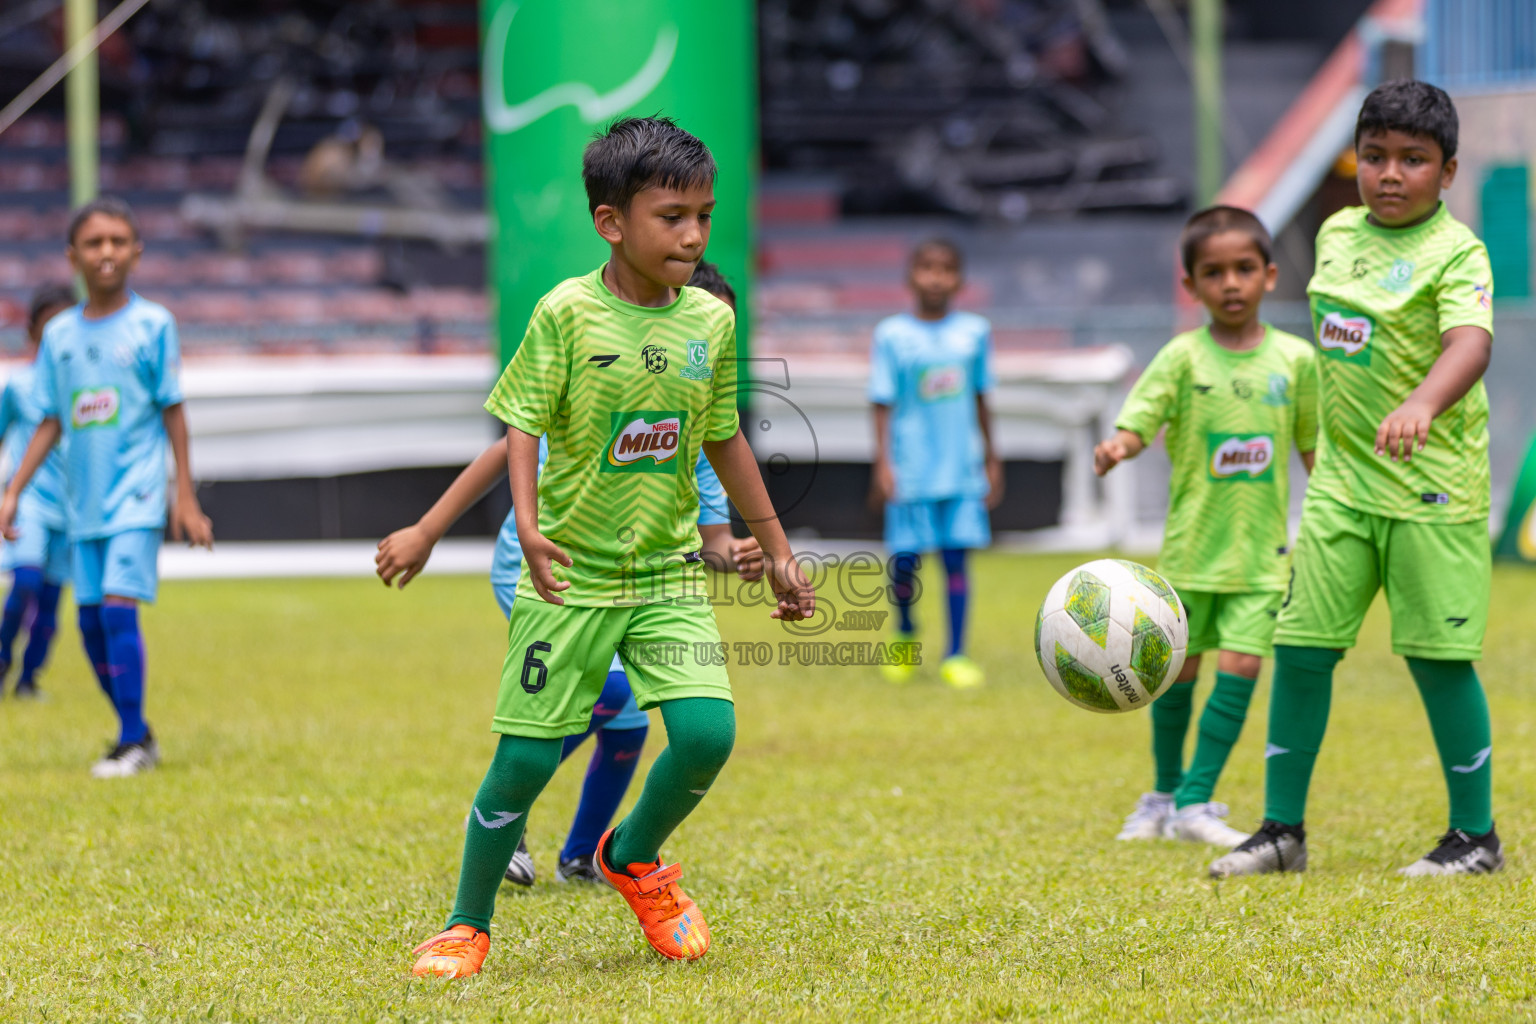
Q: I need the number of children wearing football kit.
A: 7